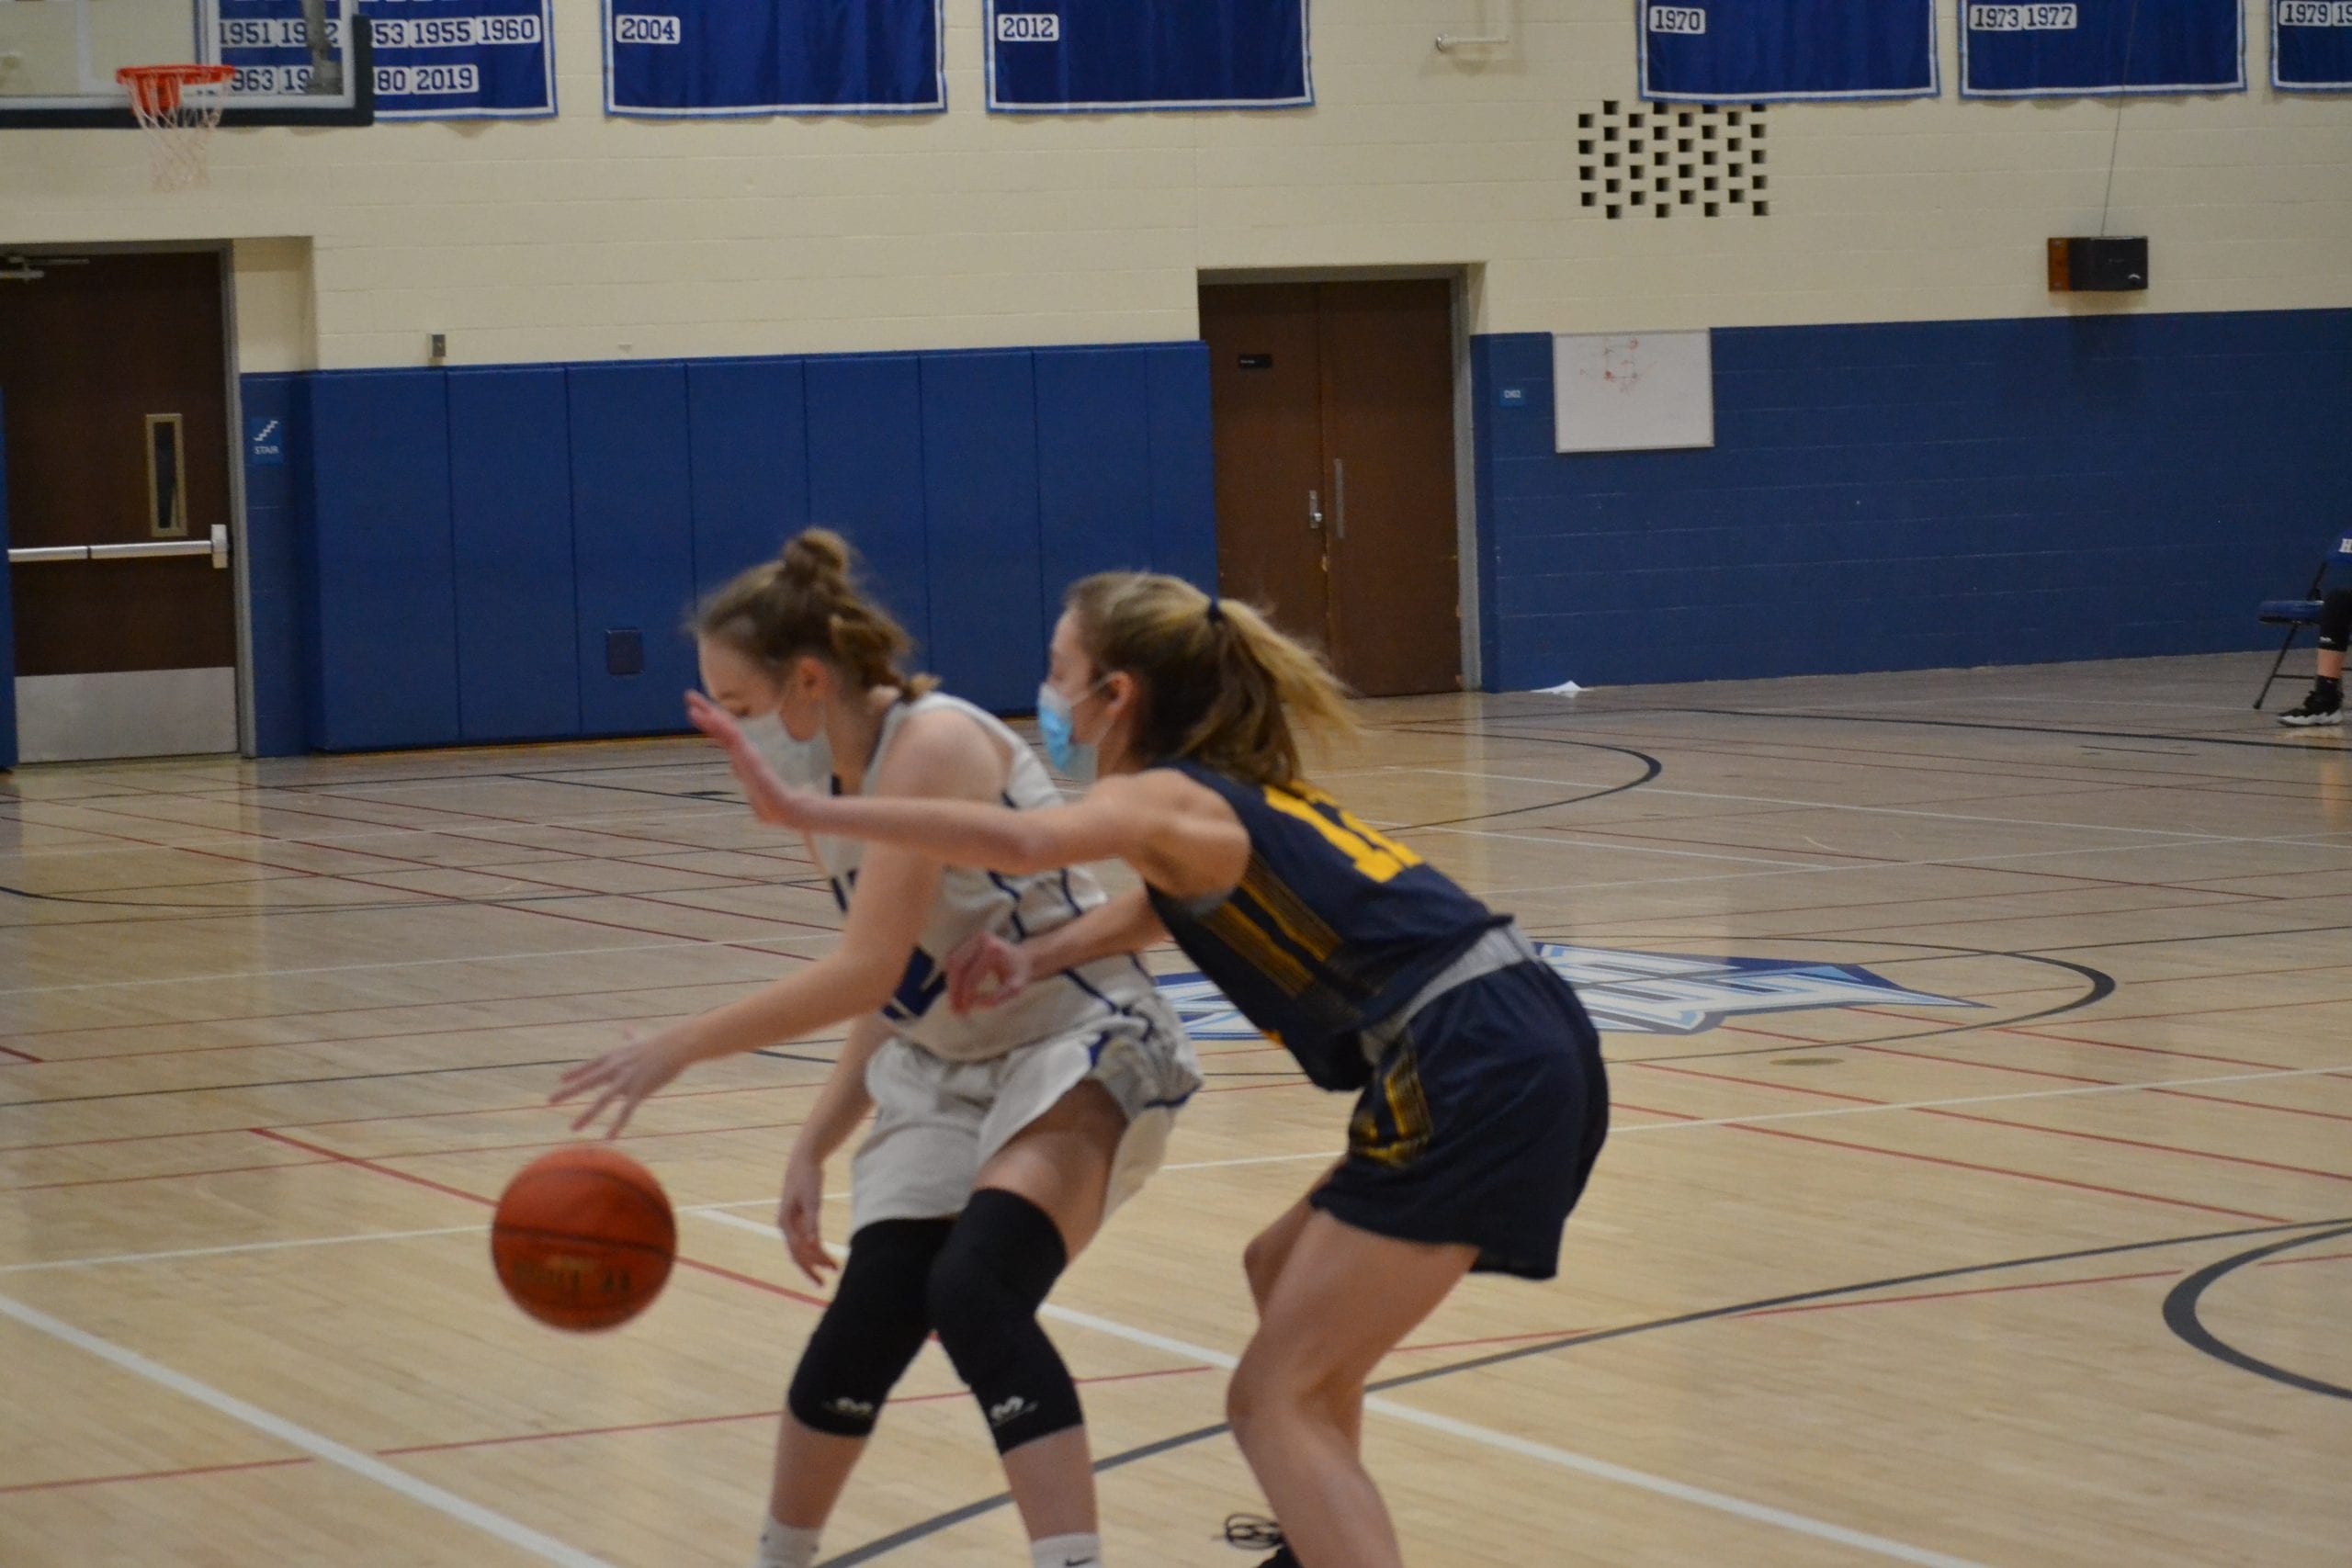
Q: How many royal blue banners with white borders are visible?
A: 6